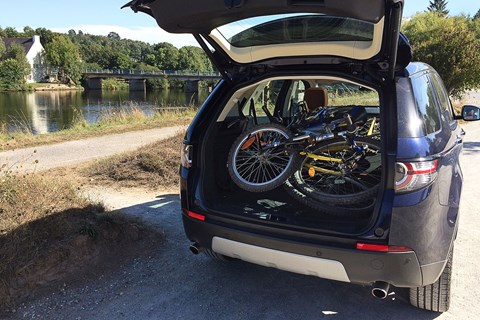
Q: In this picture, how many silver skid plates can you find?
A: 1